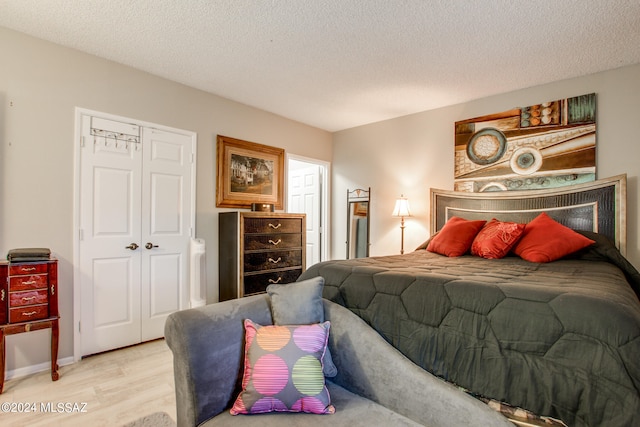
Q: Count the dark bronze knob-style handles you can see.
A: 2